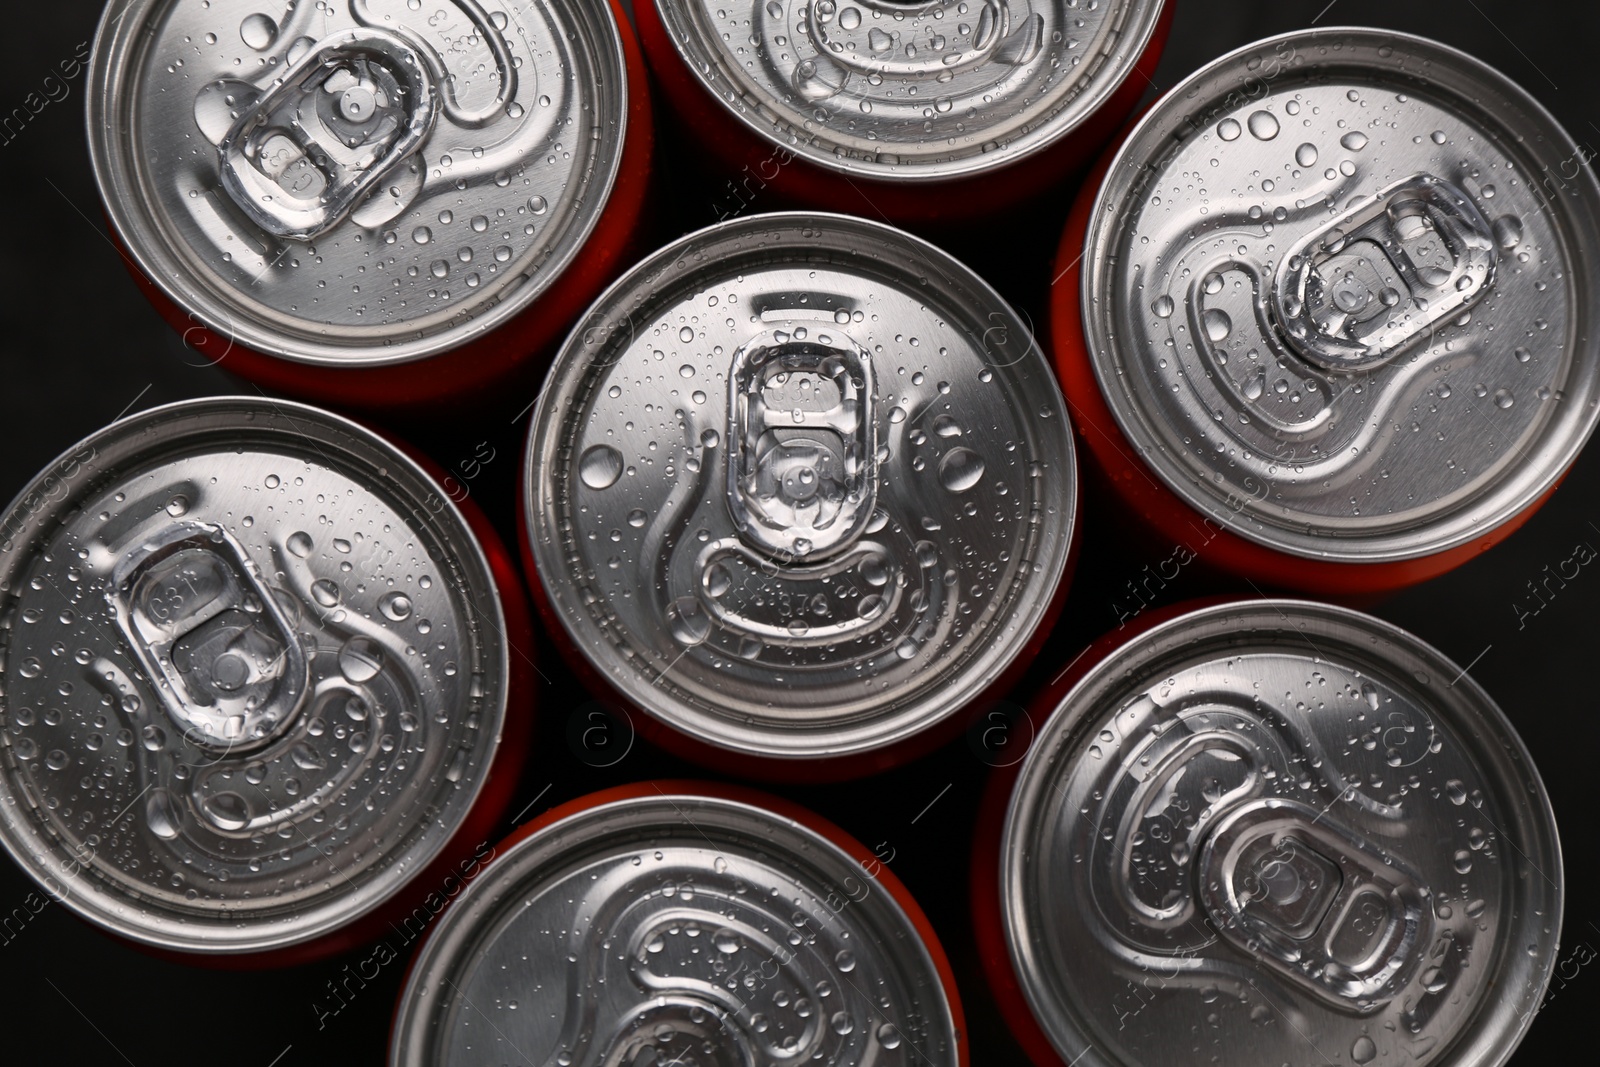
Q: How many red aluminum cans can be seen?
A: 7